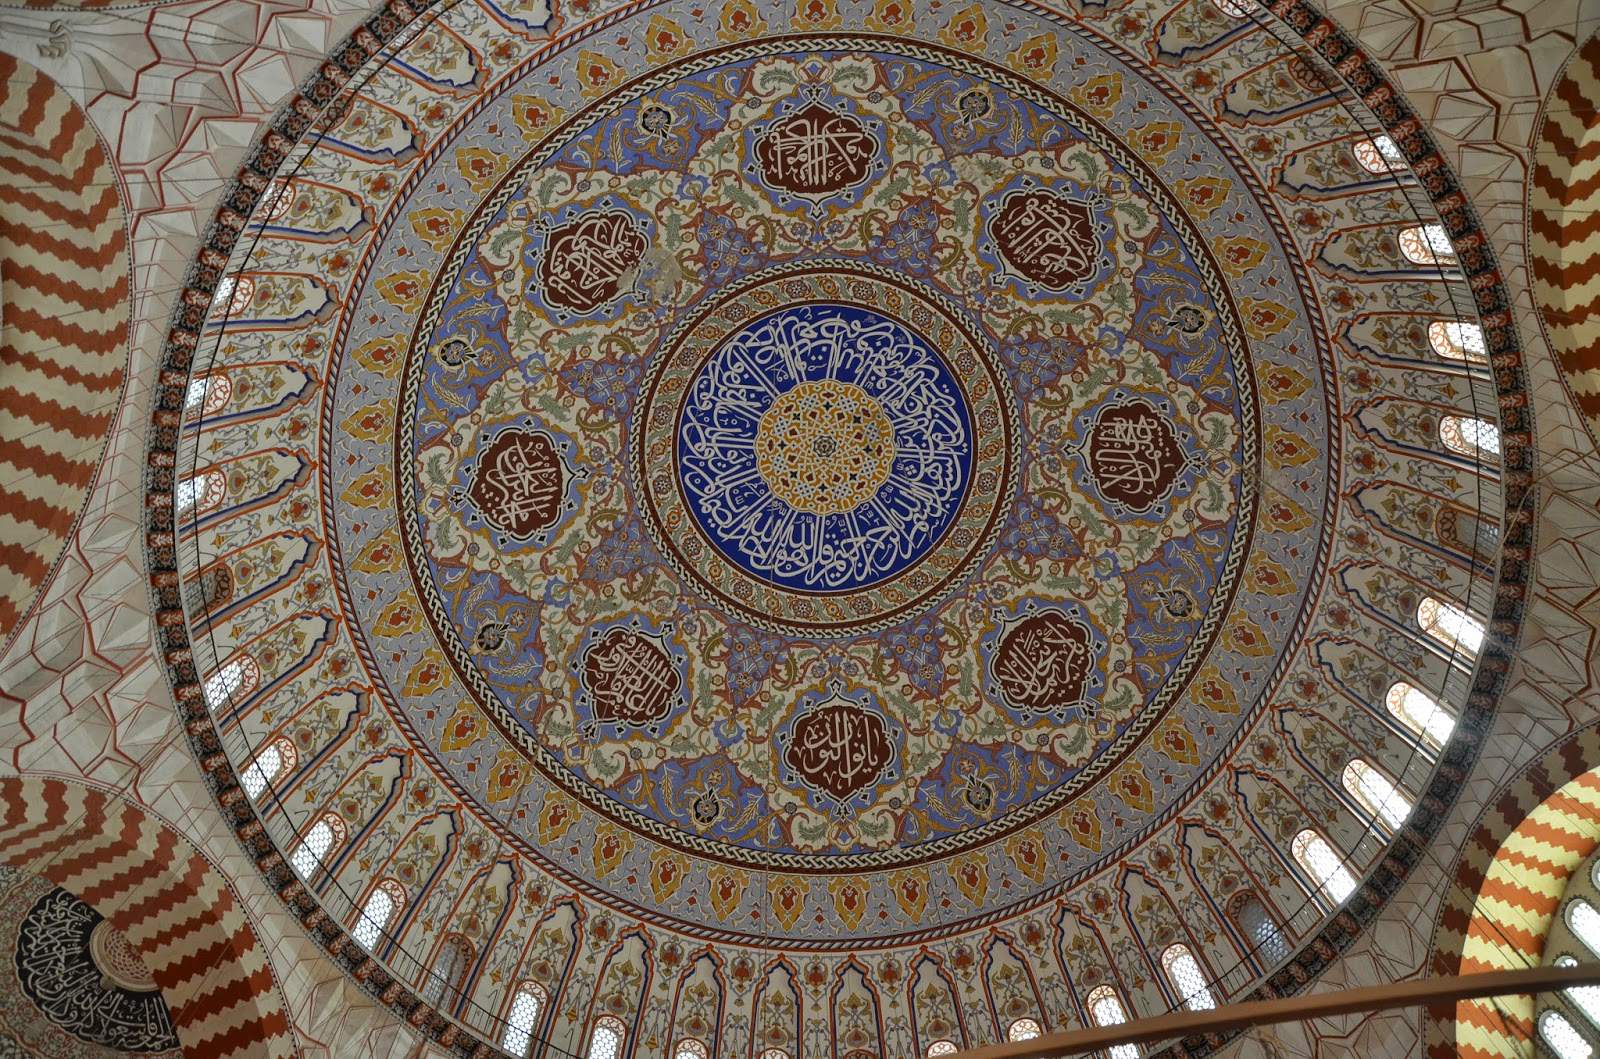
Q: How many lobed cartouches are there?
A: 8